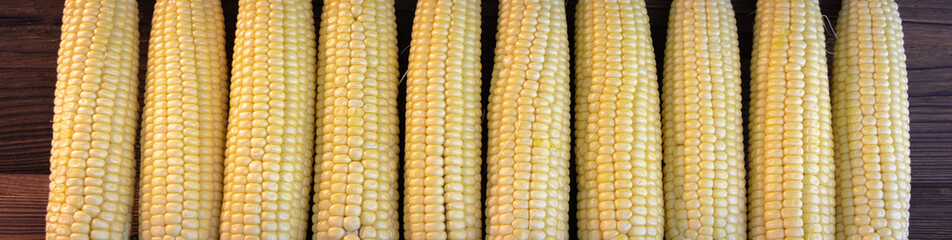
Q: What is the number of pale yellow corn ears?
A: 10